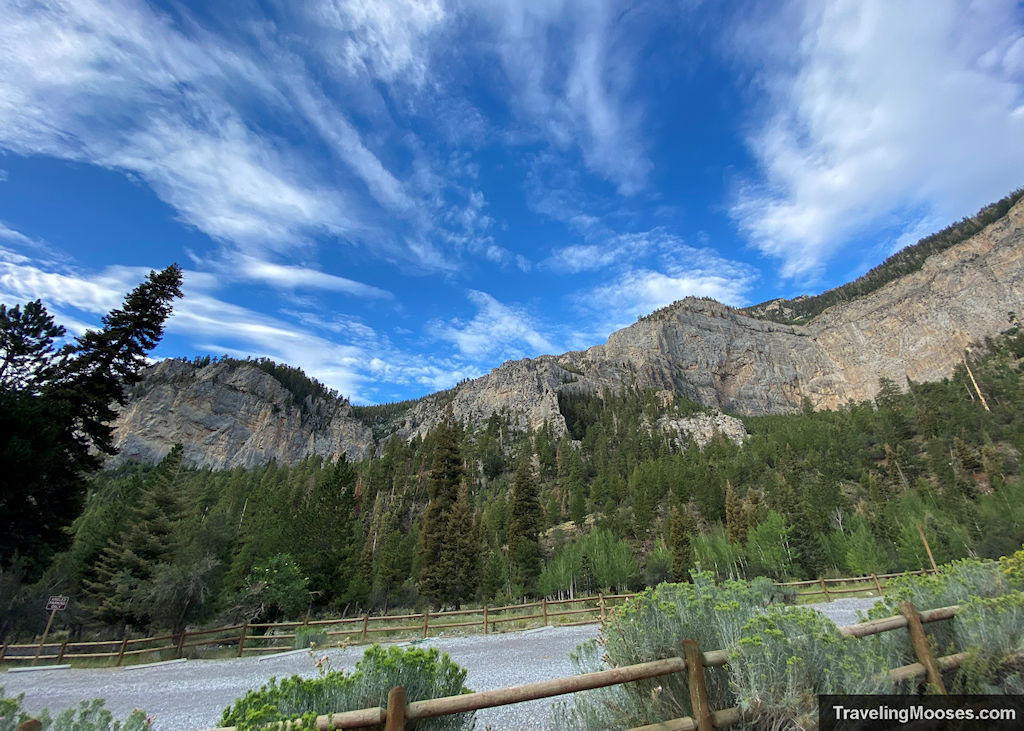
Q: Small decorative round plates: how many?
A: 0